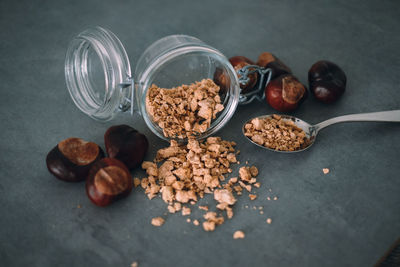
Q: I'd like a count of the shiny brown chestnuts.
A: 7